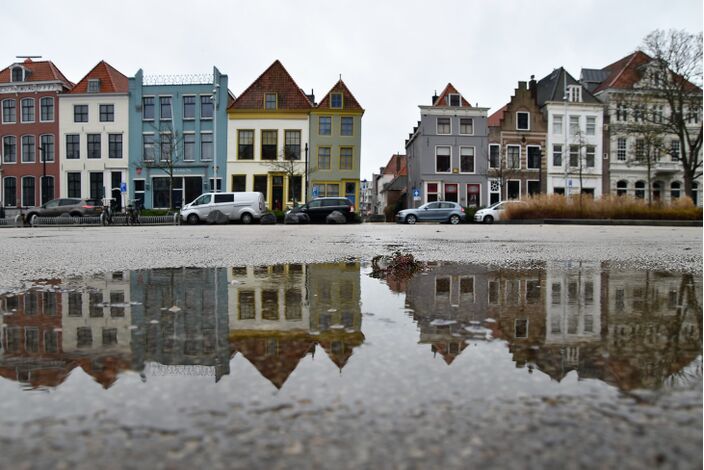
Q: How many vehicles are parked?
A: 5